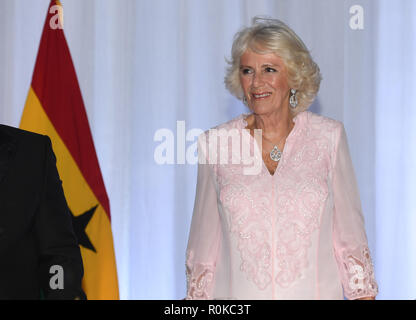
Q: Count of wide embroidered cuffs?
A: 2